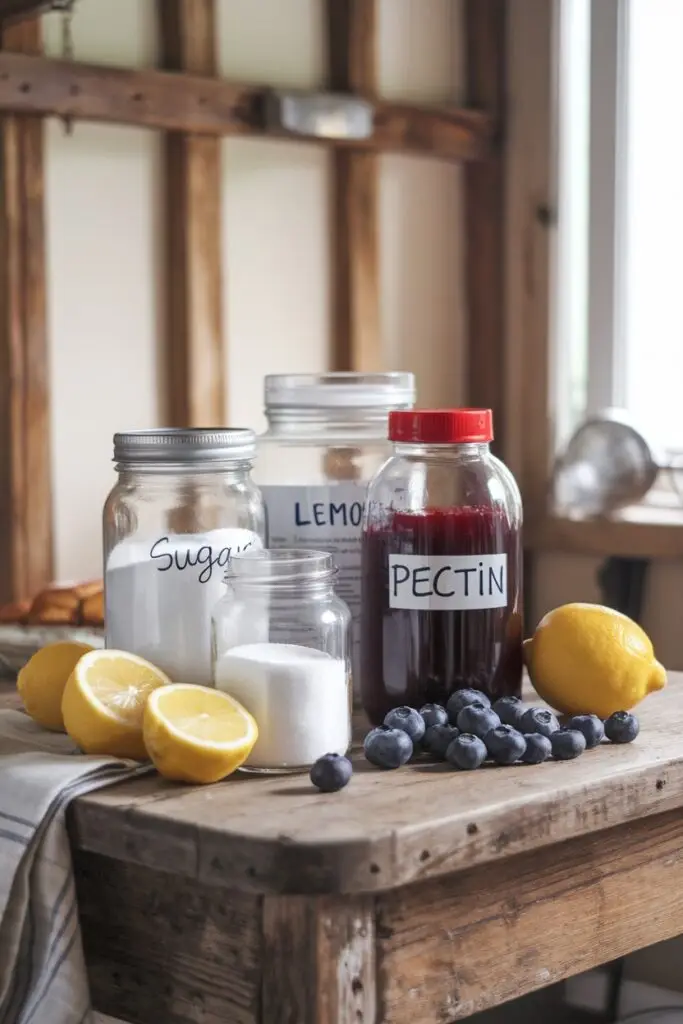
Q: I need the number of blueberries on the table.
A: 15